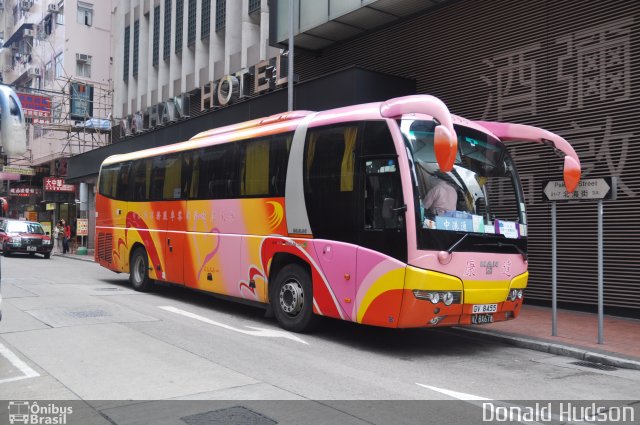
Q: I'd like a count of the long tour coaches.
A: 1